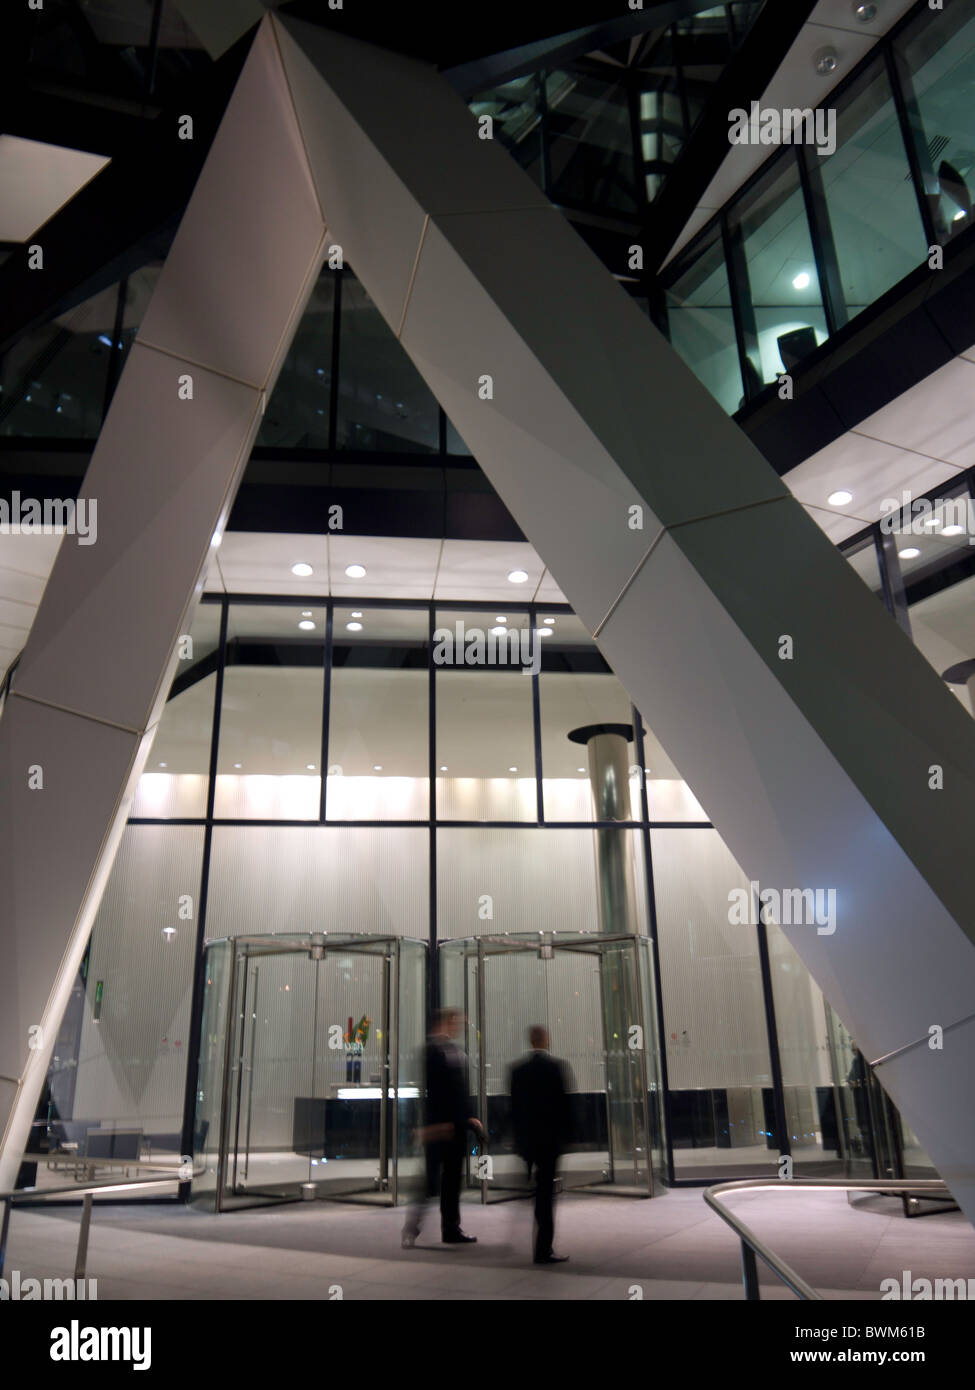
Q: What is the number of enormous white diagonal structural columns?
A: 2